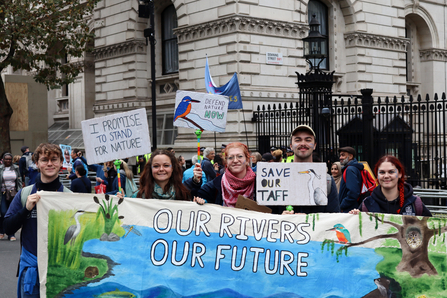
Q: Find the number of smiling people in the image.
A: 5